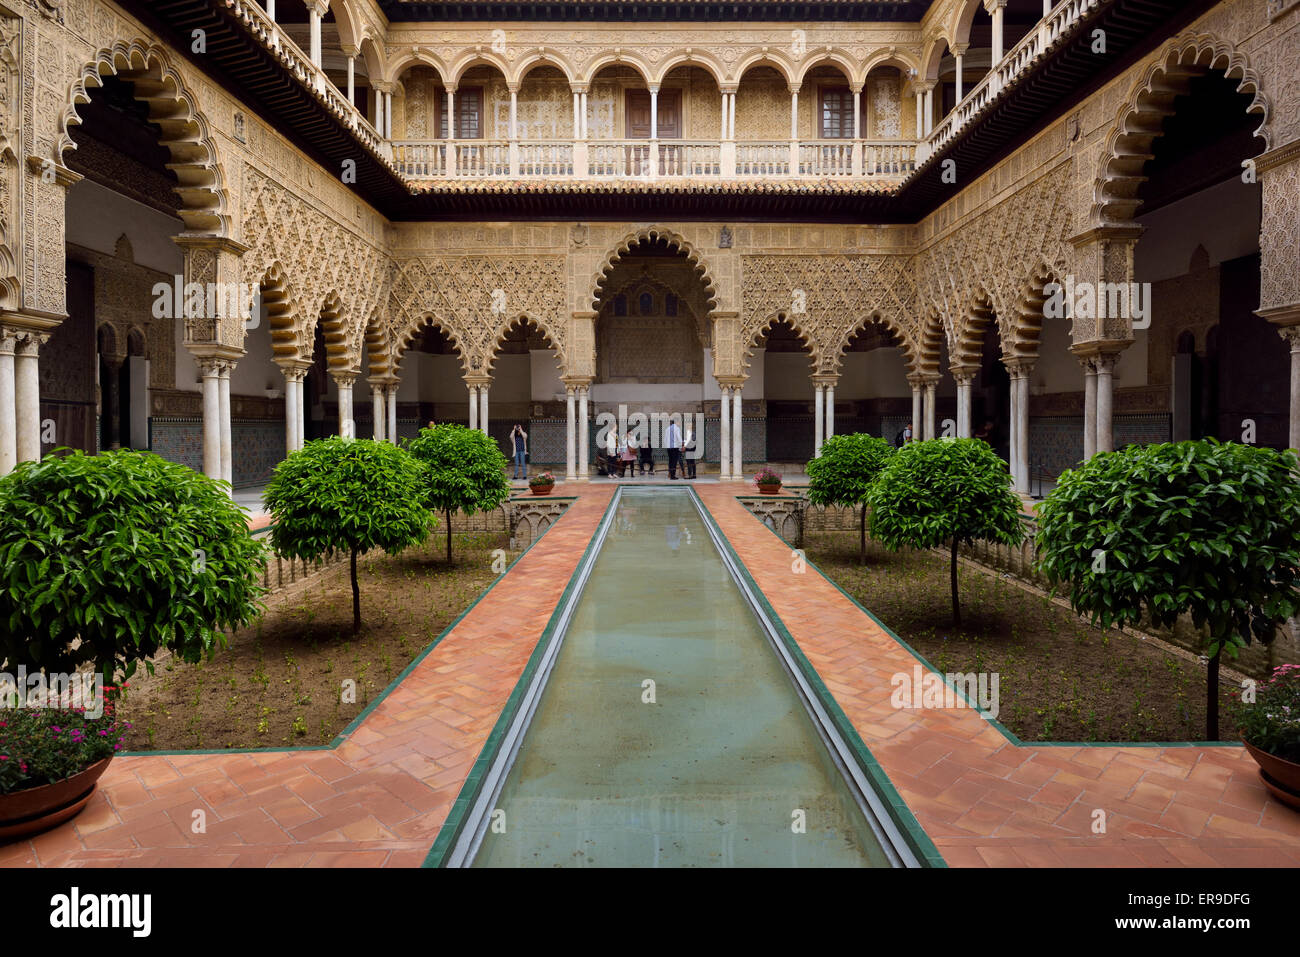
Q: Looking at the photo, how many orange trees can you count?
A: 6